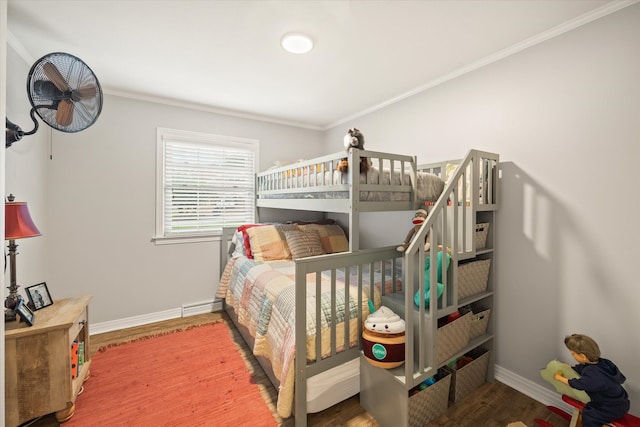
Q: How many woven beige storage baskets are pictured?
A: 6